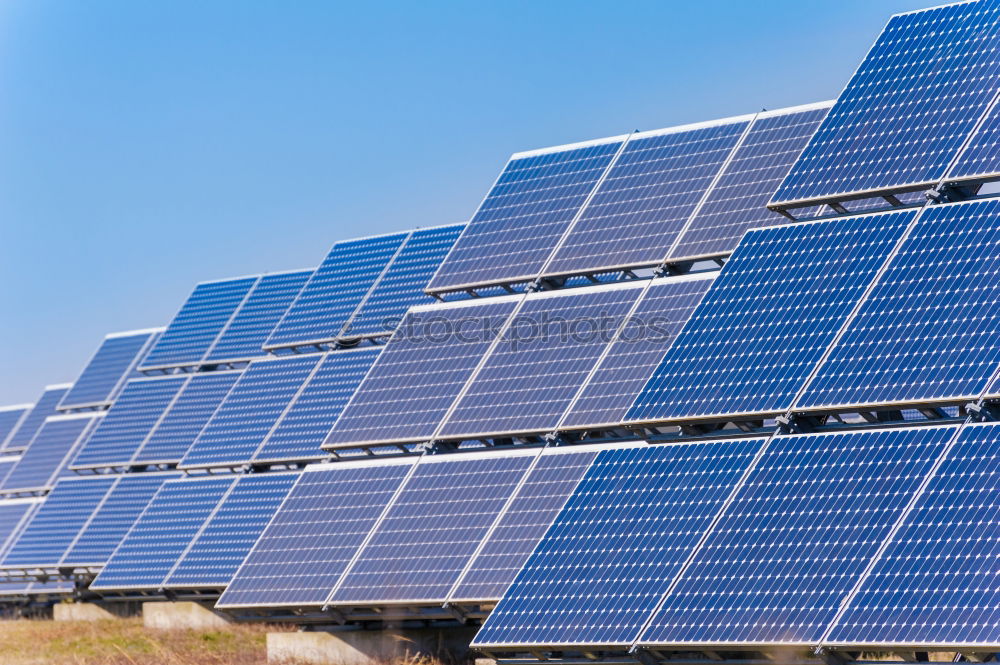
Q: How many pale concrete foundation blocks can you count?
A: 3